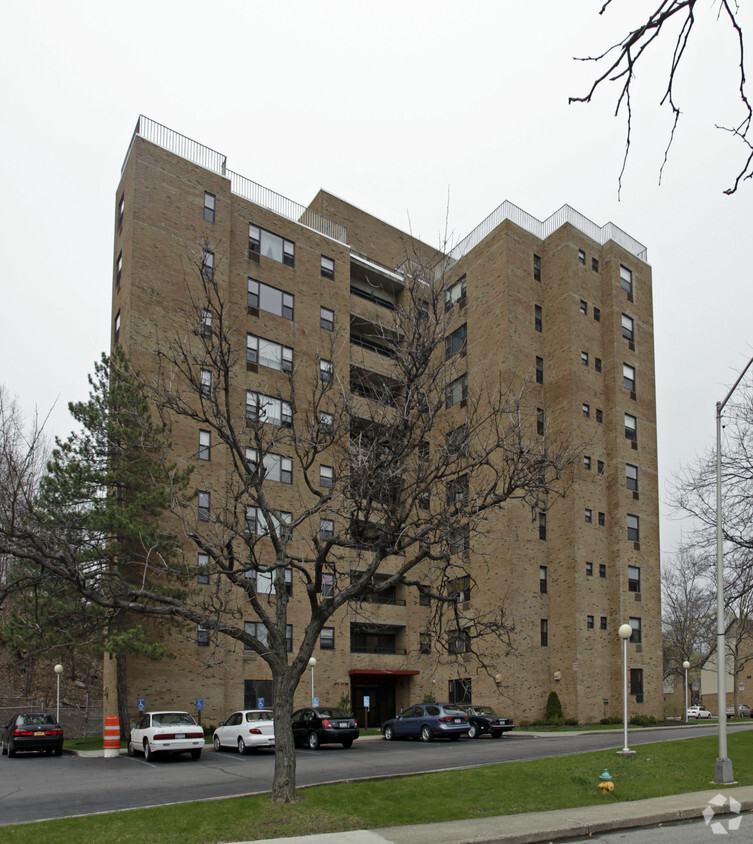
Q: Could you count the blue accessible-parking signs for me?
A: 5